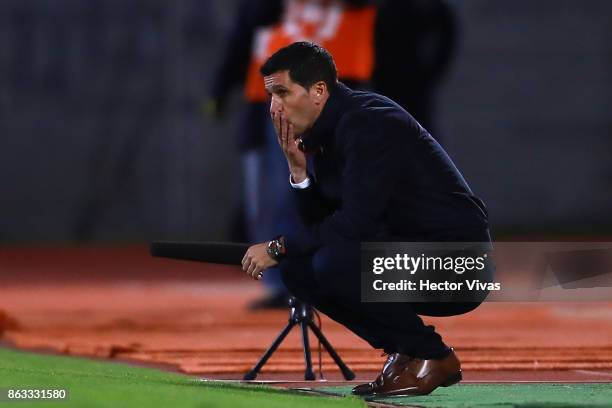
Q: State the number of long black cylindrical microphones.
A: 1